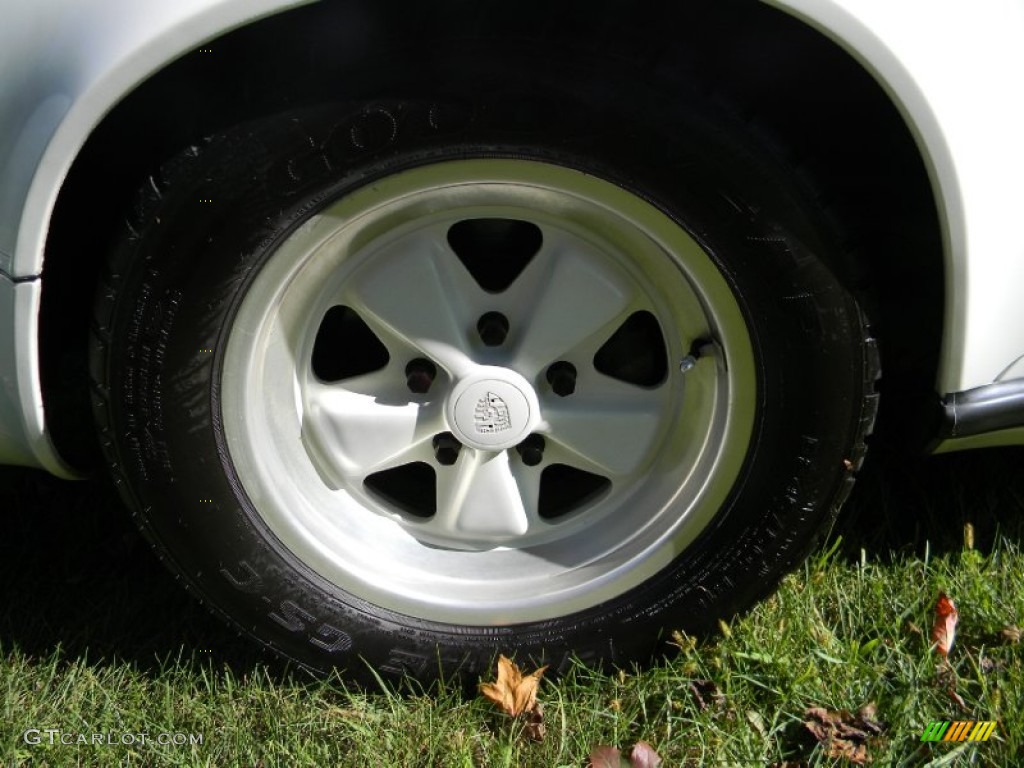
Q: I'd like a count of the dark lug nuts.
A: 5